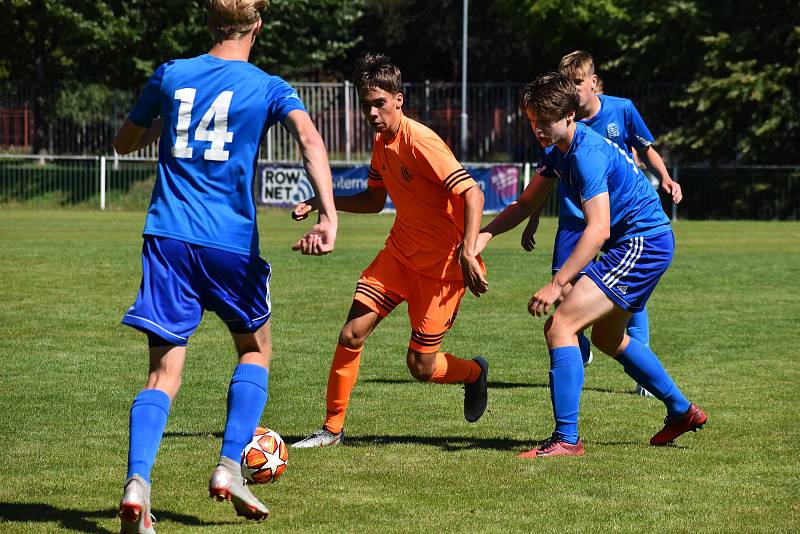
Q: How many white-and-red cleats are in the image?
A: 2